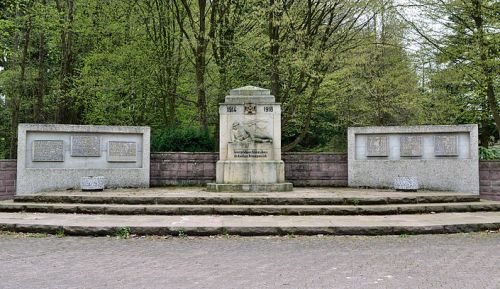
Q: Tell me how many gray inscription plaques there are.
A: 6